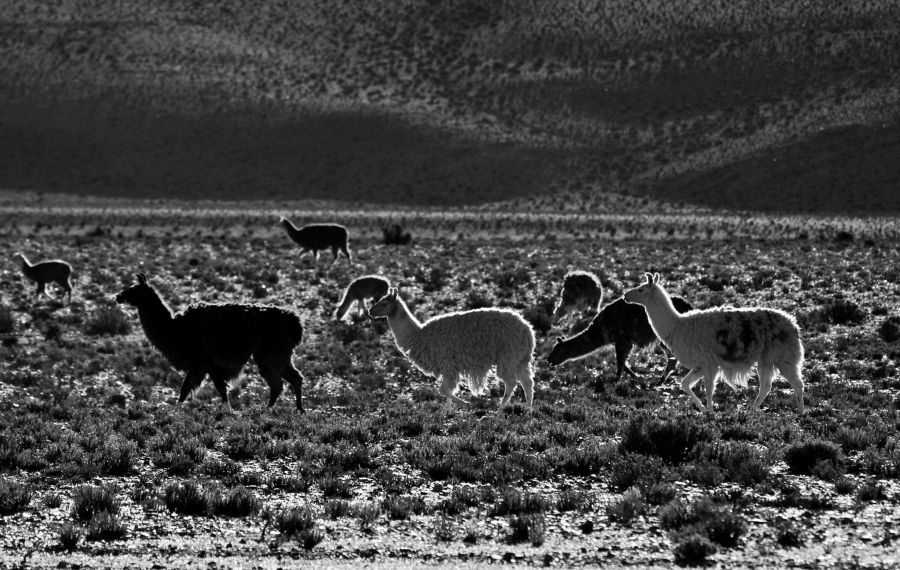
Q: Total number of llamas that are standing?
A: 8